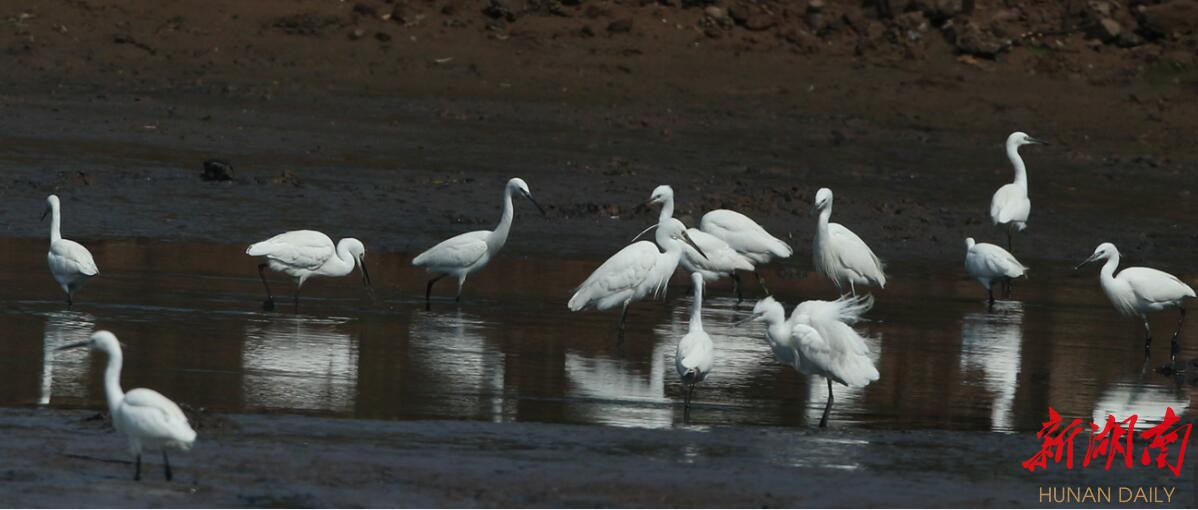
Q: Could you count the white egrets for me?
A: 13